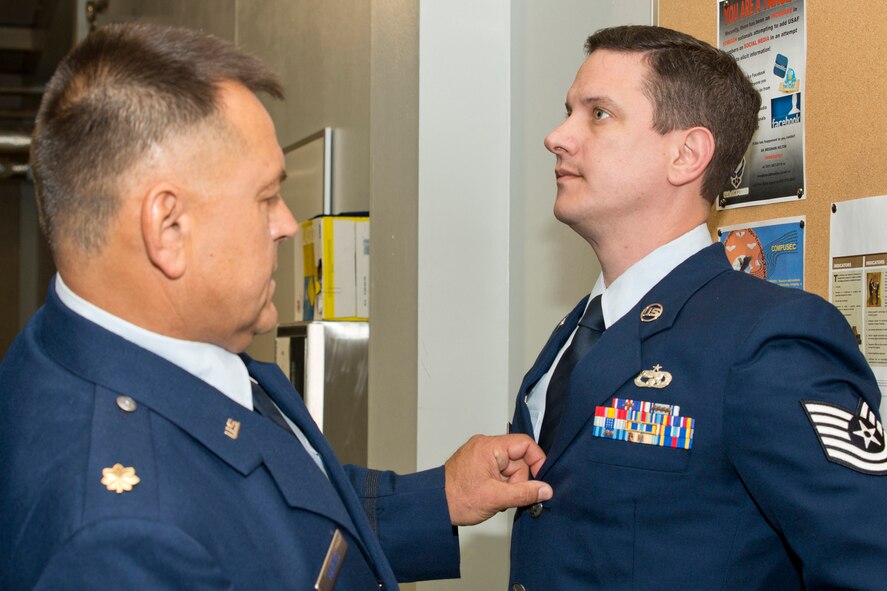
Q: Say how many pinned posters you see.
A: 3